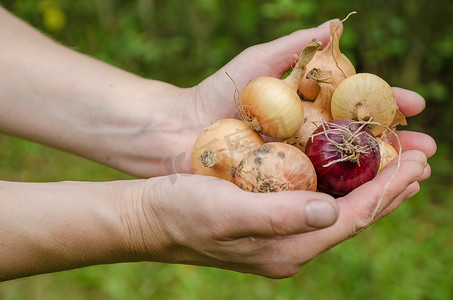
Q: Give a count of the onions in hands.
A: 8